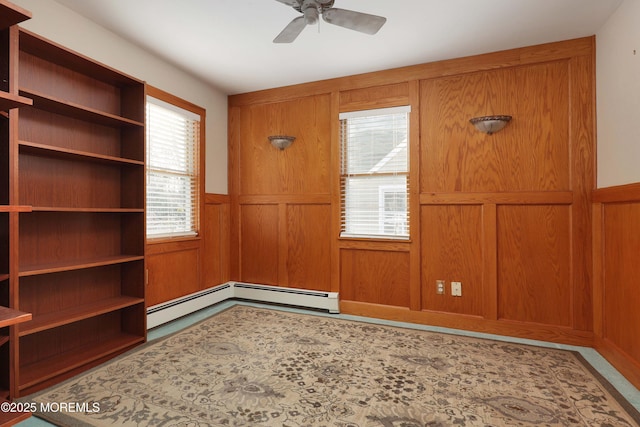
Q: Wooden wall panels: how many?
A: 11